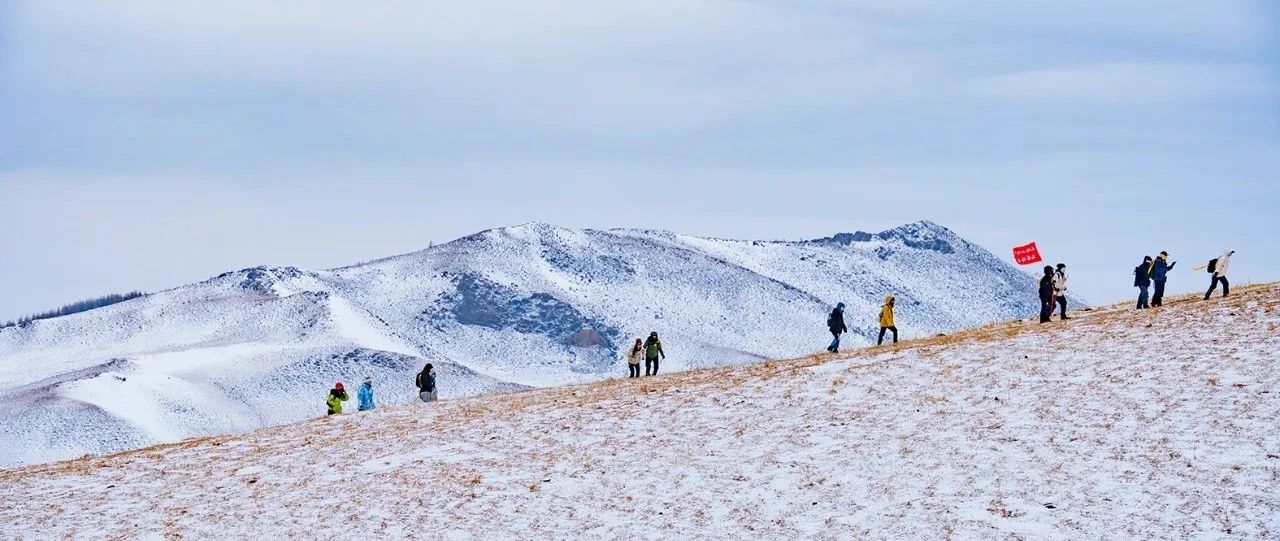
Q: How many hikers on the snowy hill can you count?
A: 12